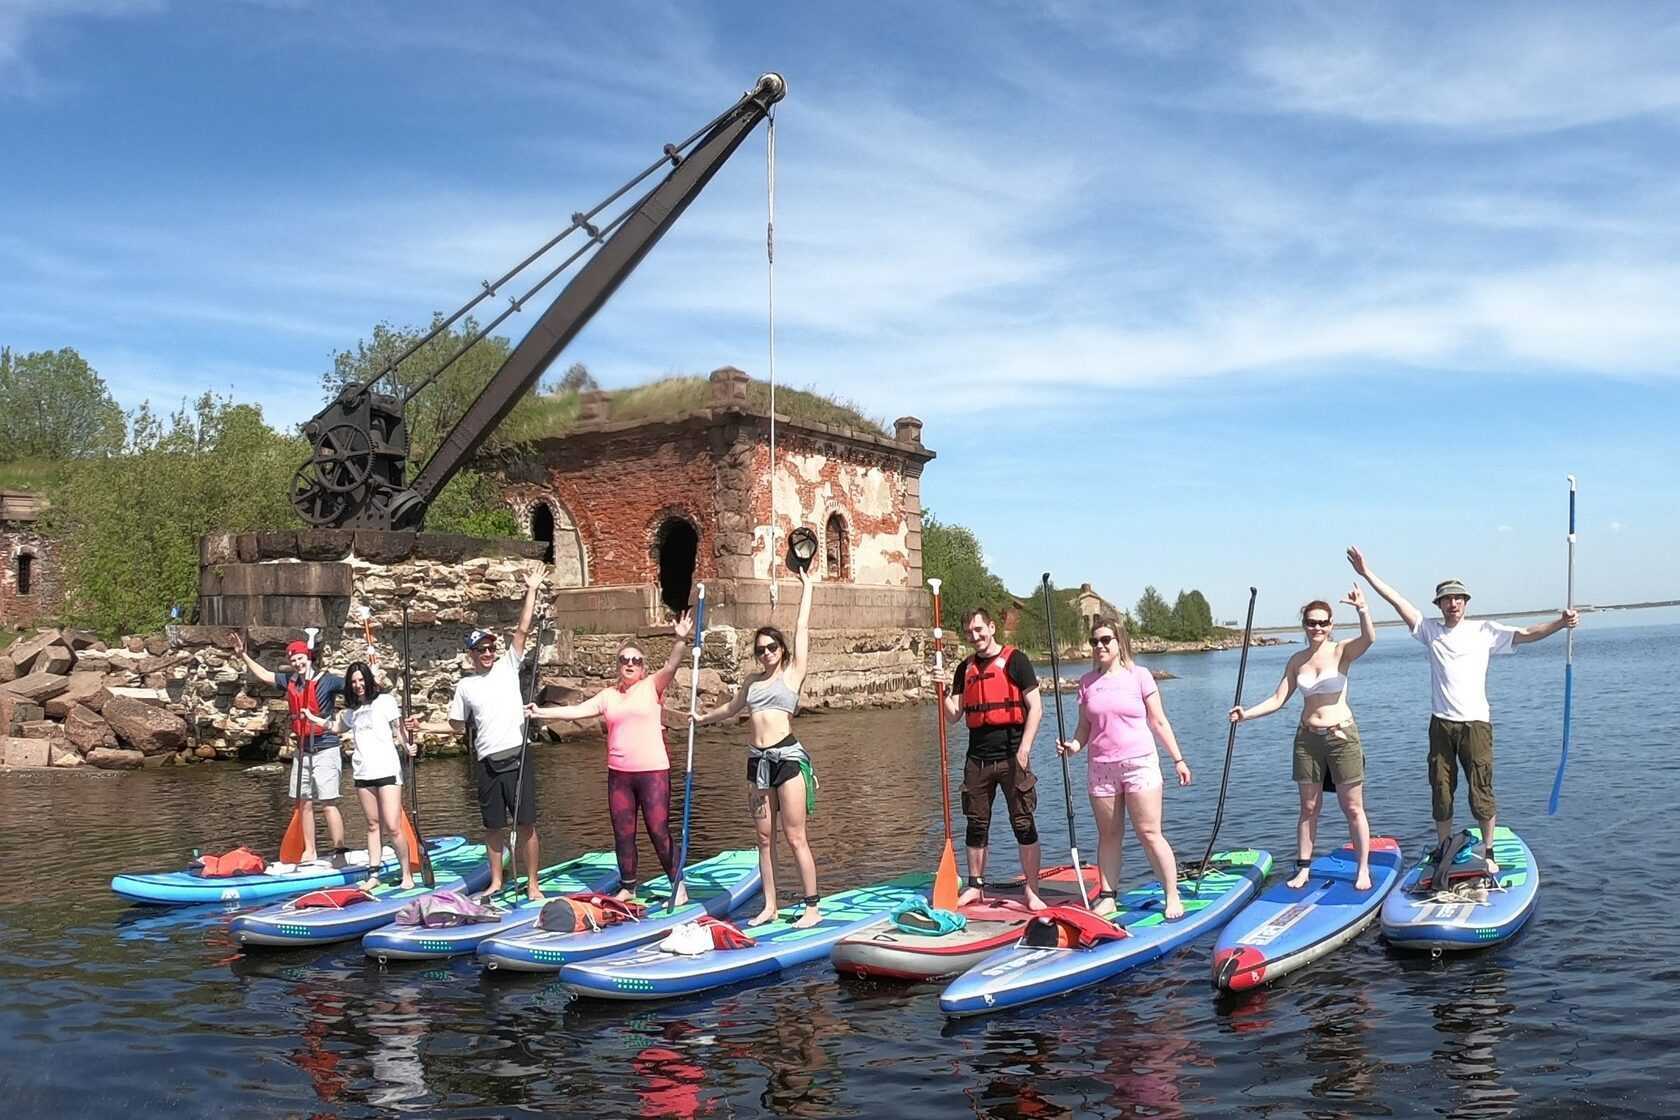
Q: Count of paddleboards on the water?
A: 9